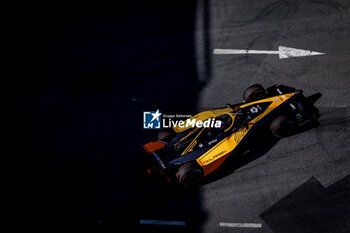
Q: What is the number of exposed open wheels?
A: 4